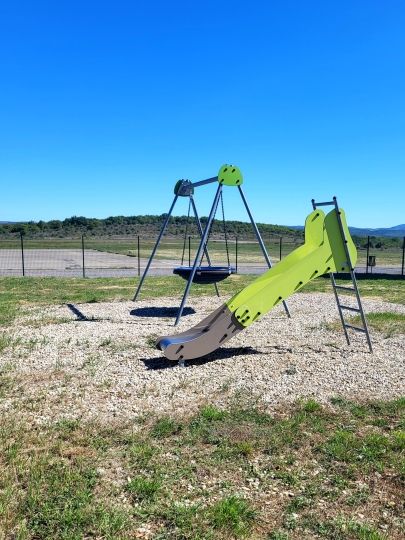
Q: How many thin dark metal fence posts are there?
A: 8